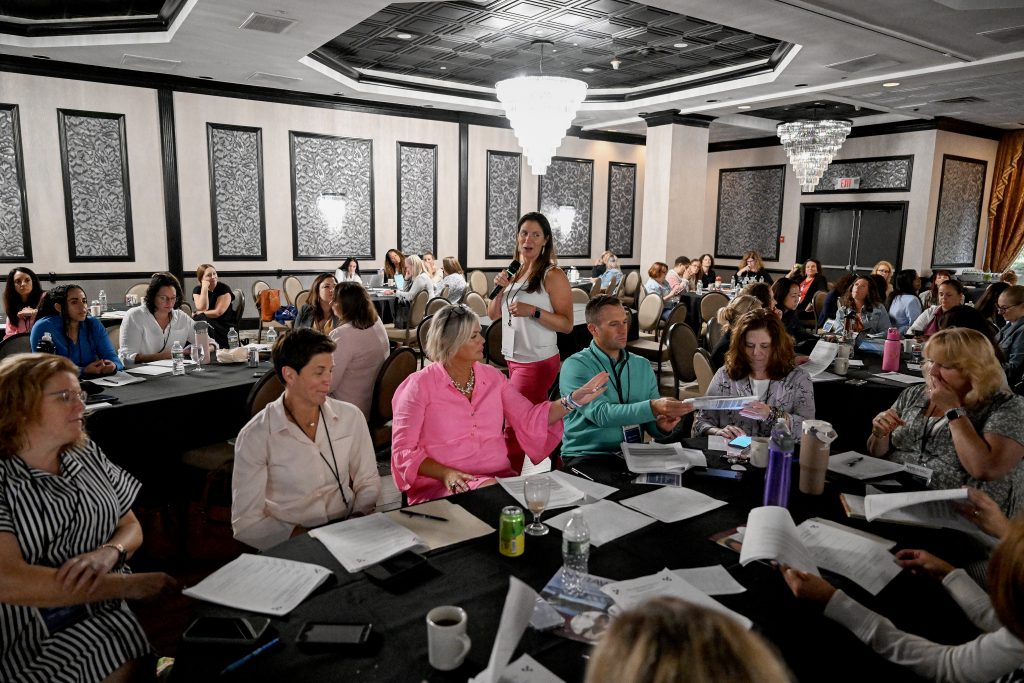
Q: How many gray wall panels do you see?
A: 11